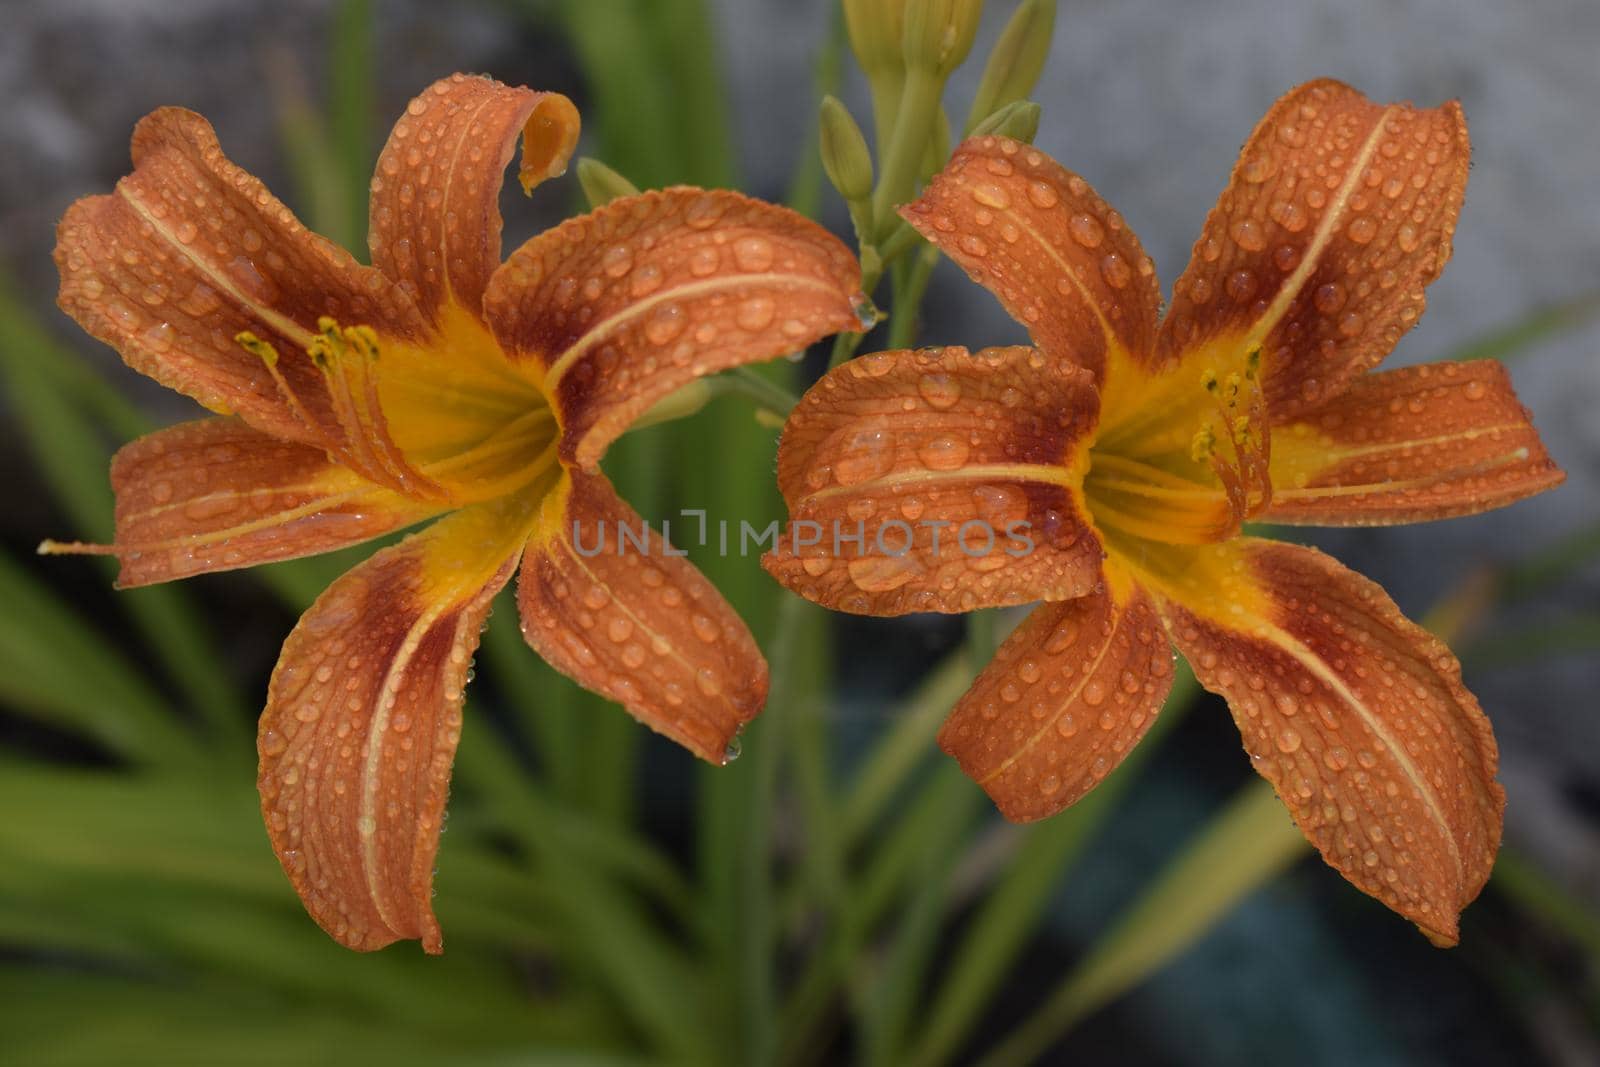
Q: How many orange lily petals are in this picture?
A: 12